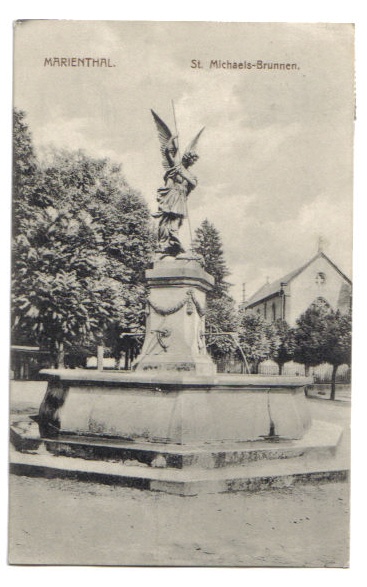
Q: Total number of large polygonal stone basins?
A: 1